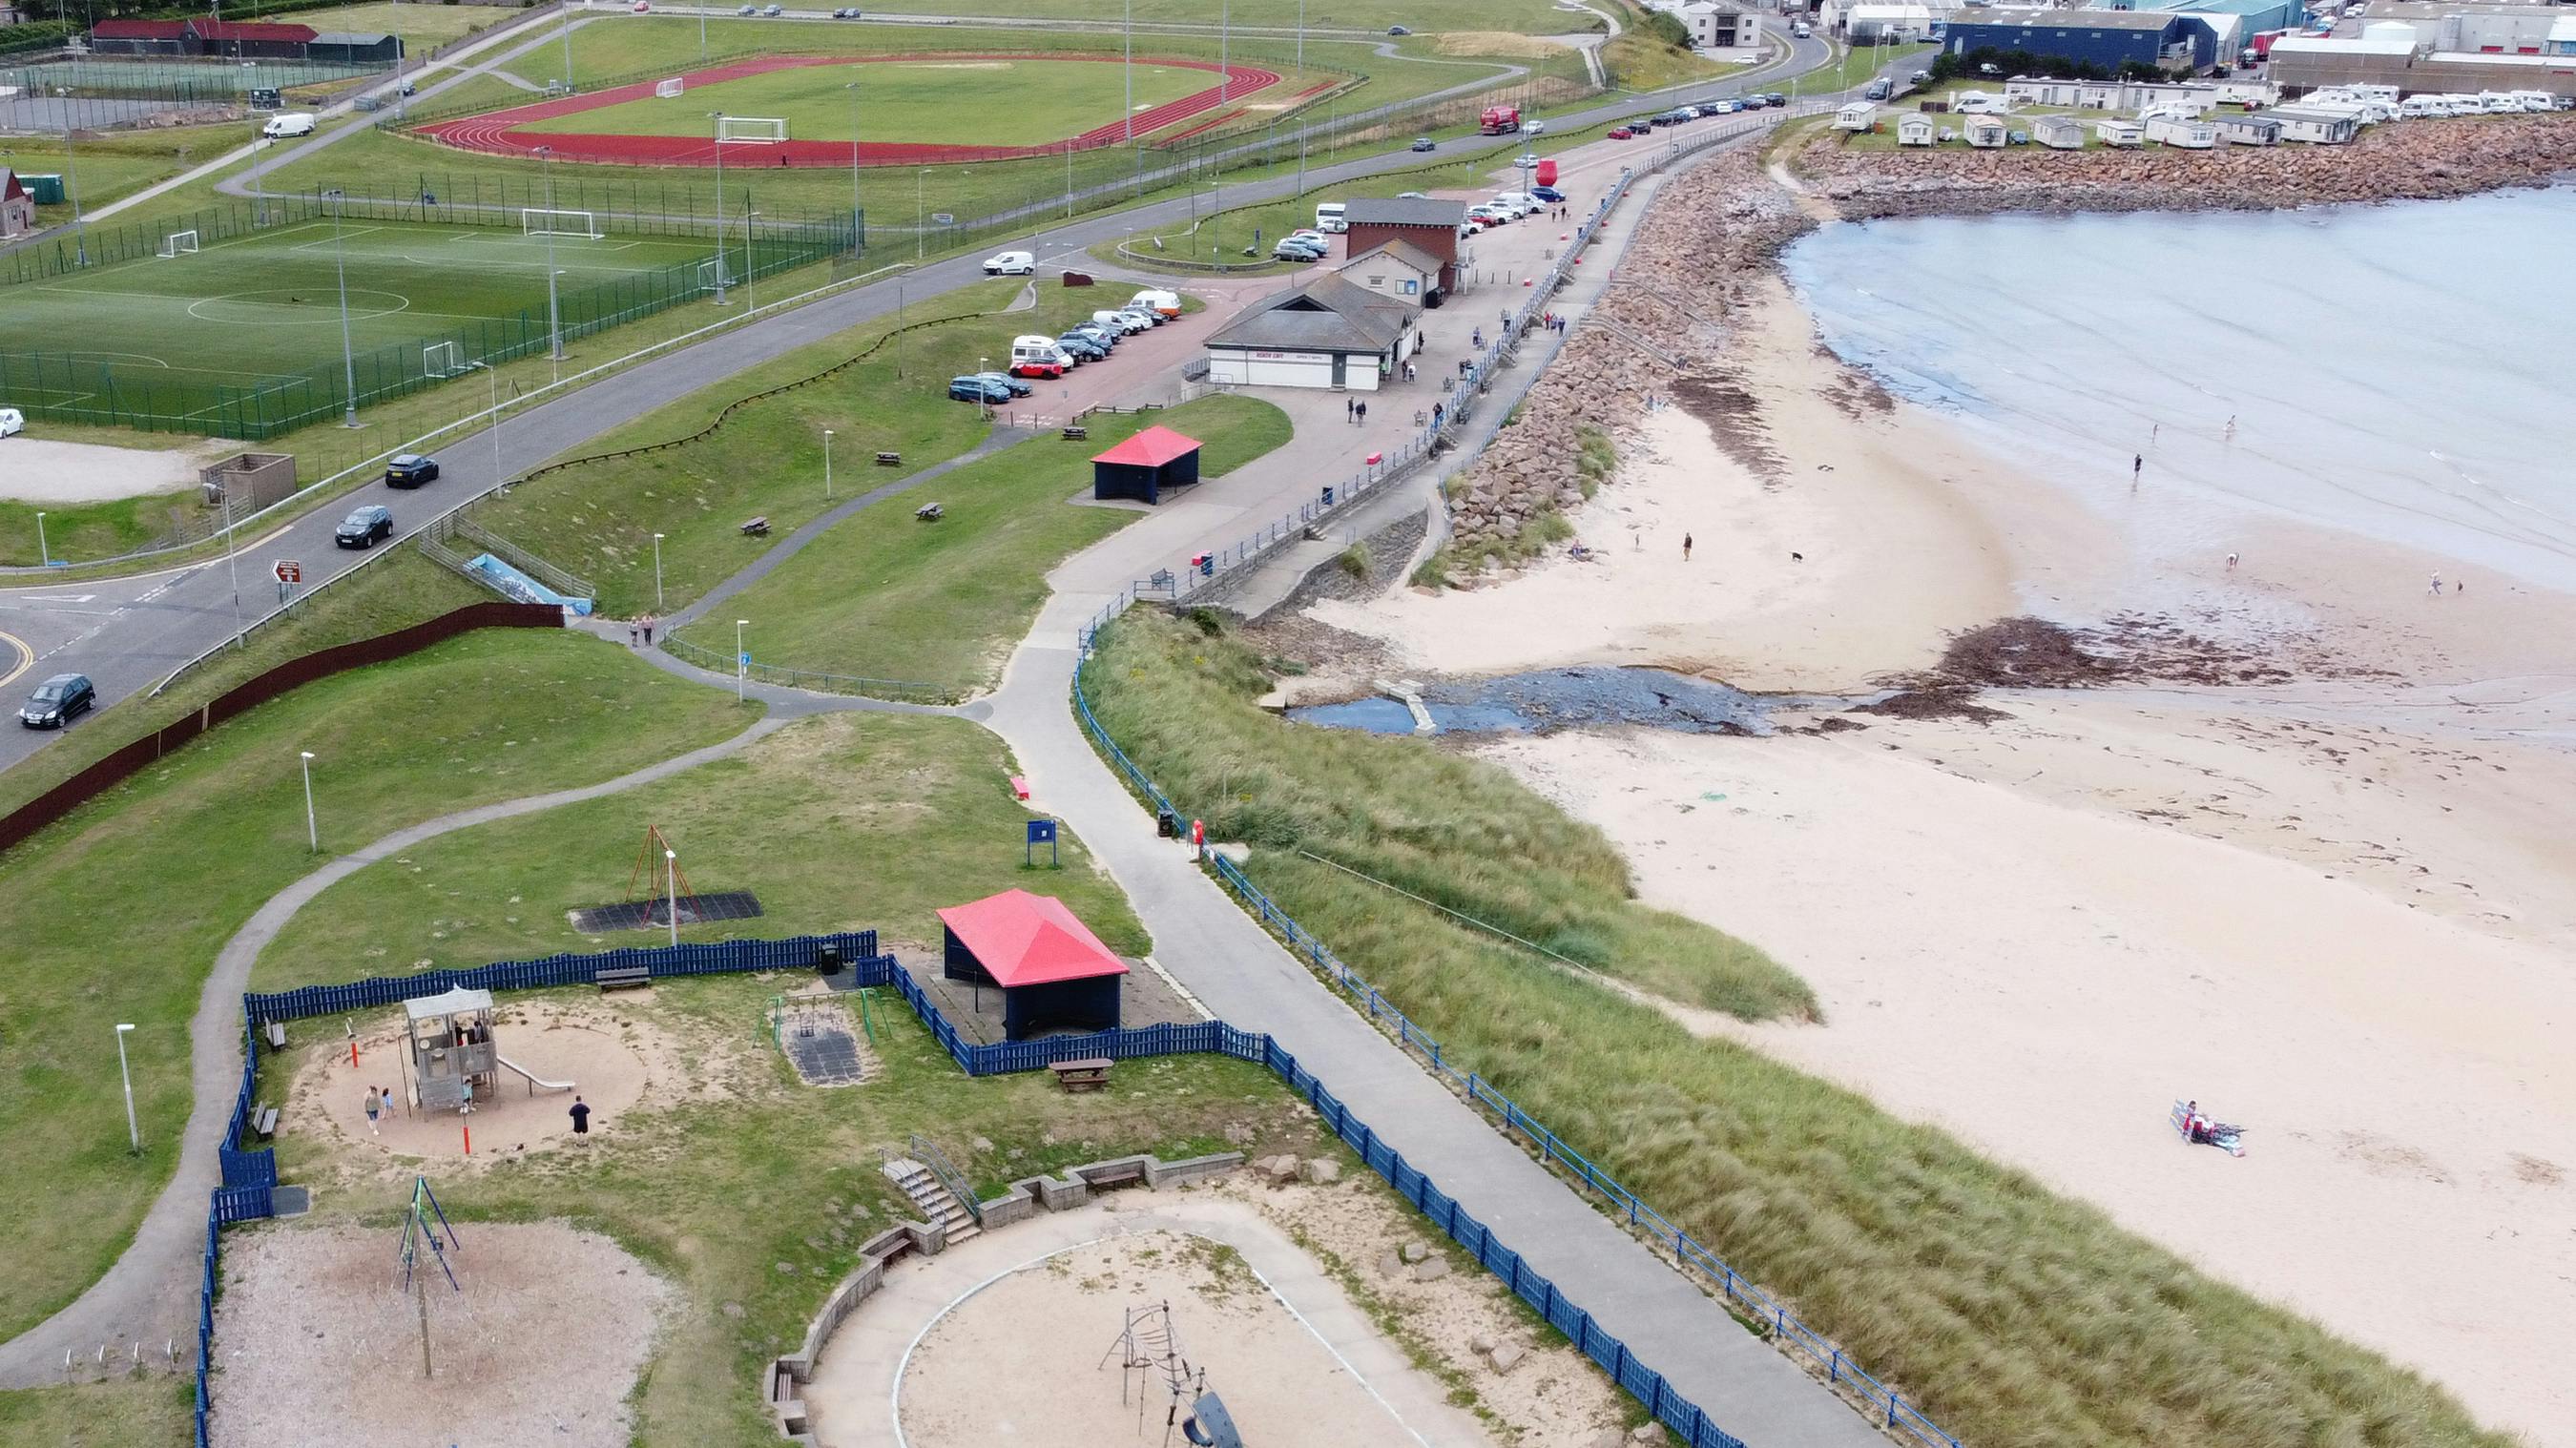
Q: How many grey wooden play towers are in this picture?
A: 1